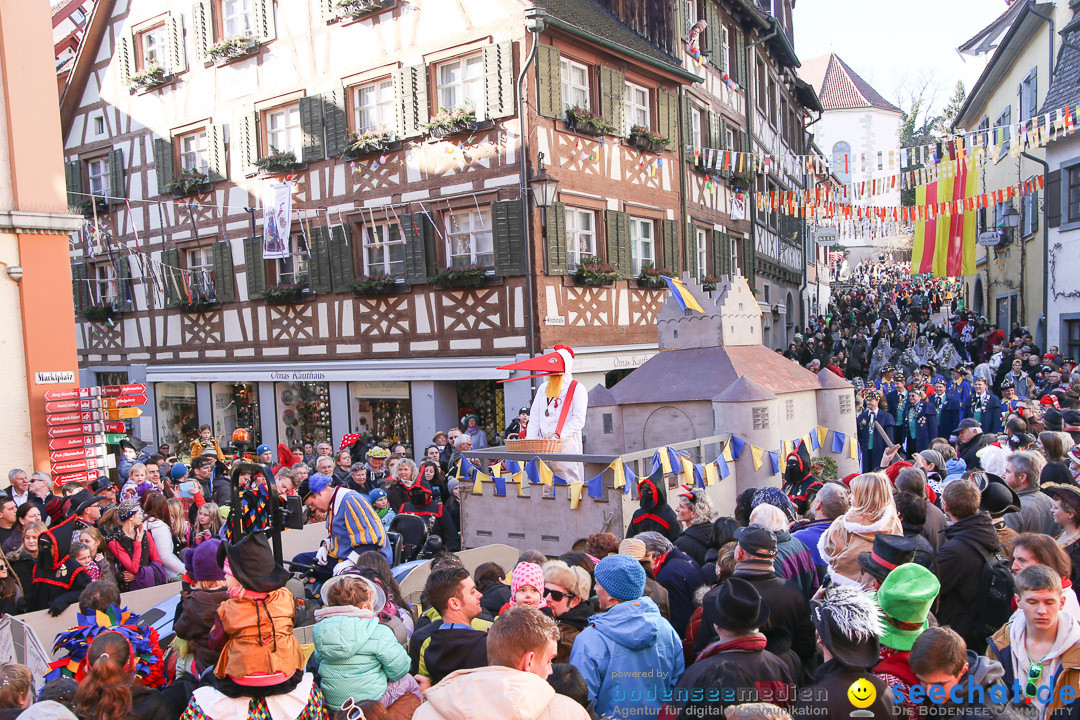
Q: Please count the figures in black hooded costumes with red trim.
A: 4